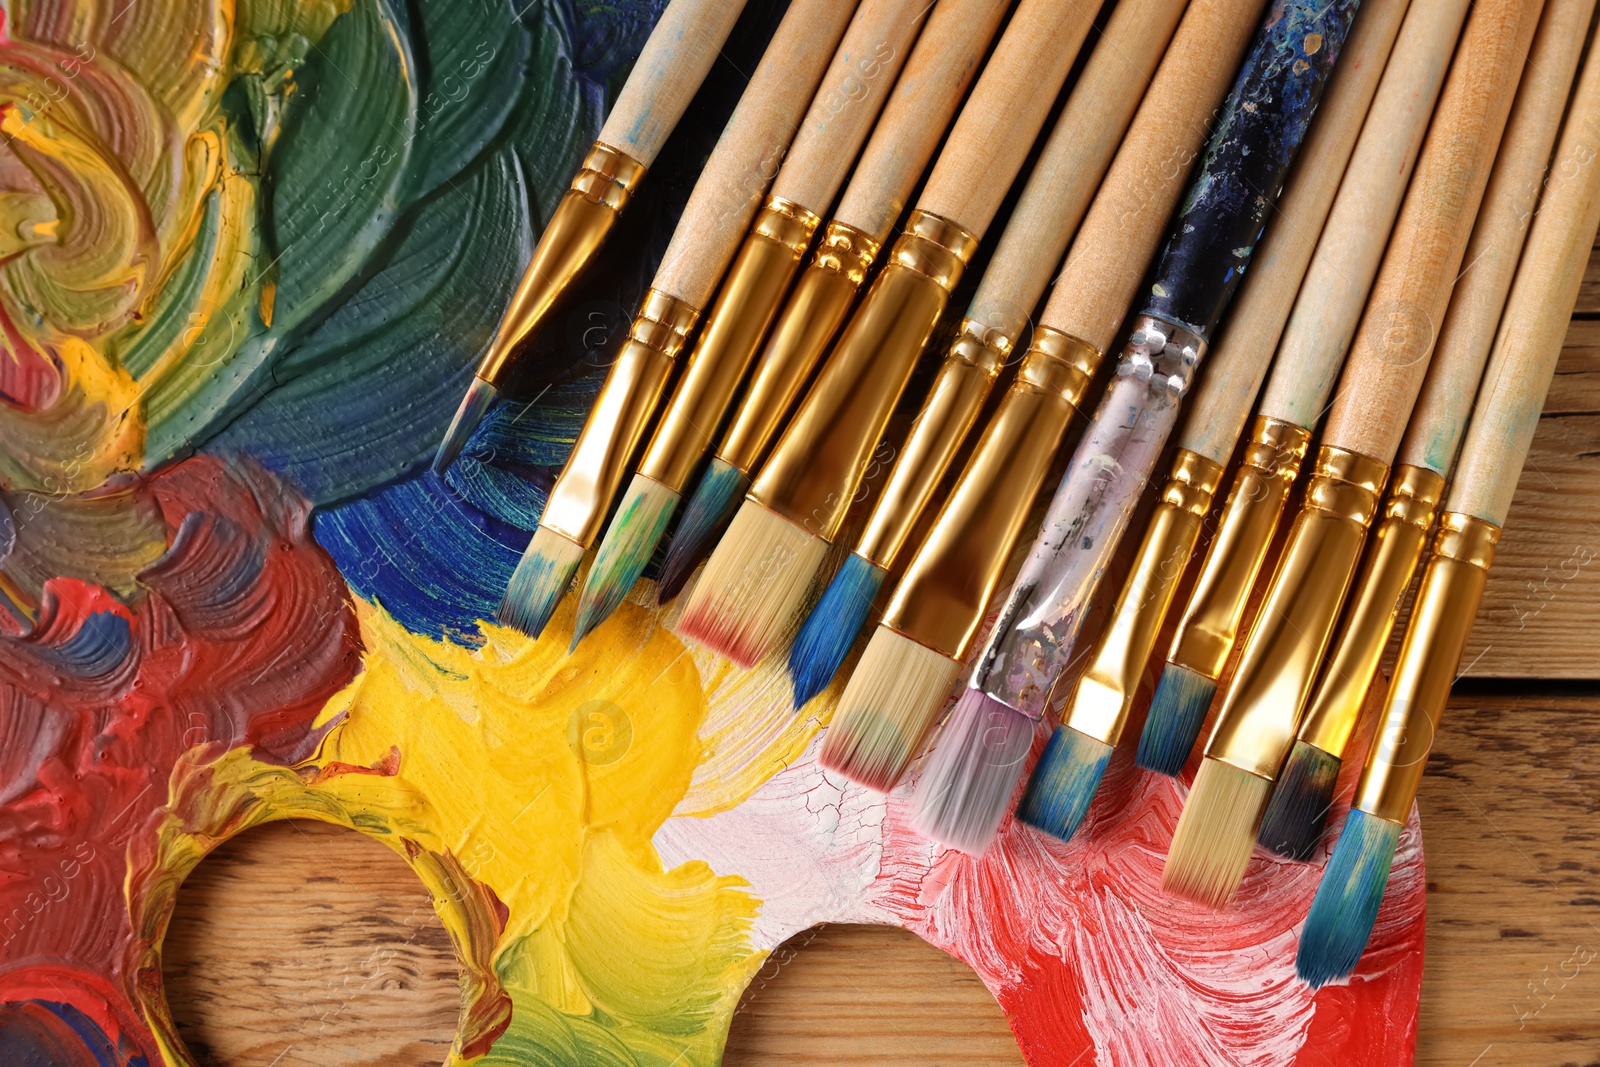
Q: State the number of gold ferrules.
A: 12